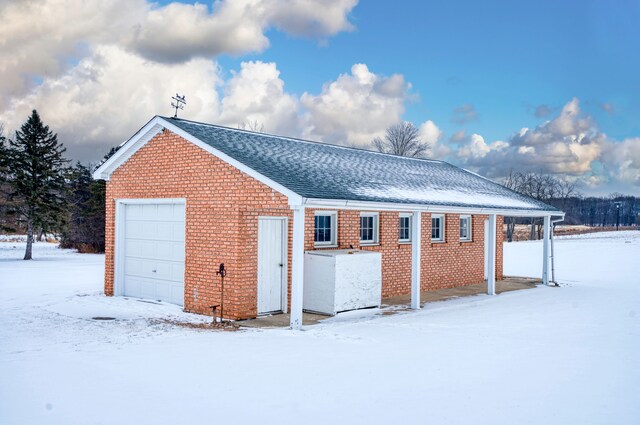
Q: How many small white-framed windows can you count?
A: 5